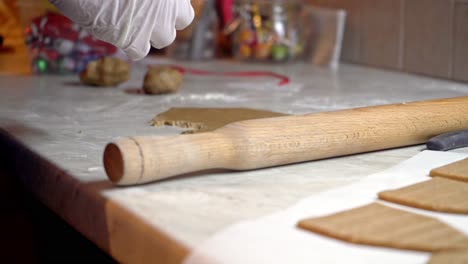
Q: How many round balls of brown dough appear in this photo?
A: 2